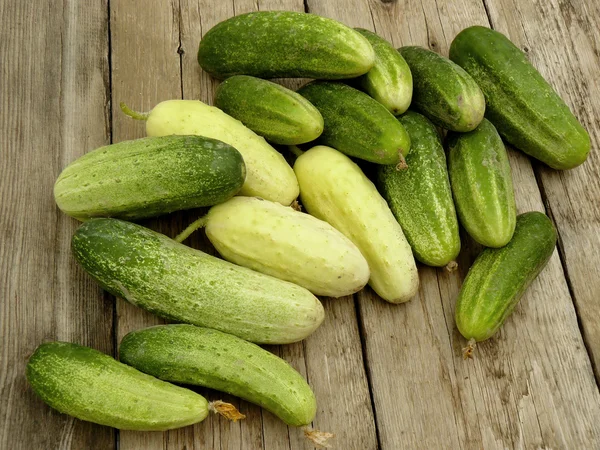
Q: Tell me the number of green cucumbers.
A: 13